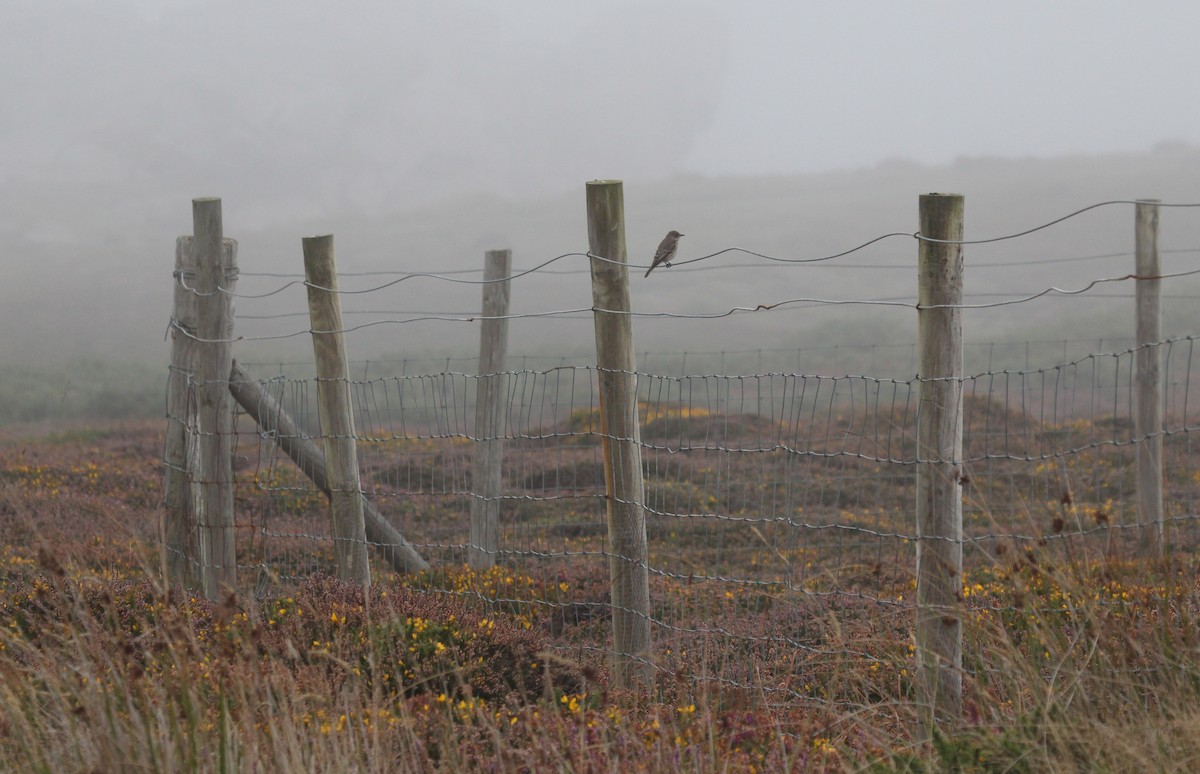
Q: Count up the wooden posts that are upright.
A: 7